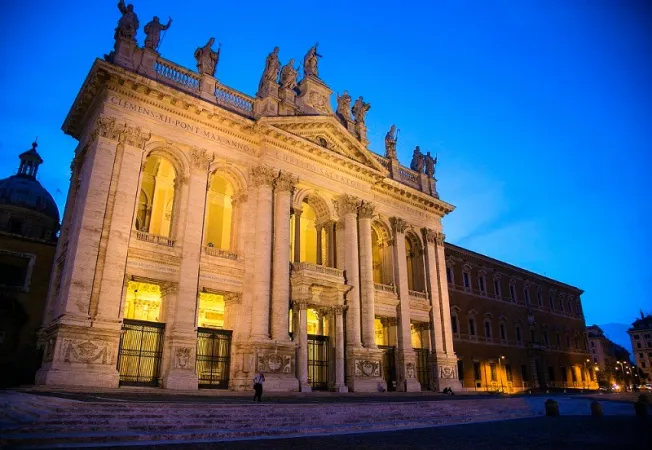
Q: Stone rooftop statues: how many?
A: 11